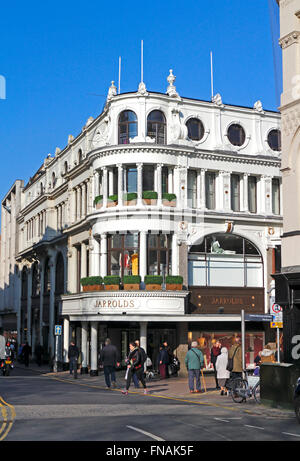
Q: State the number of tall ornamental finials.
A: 2